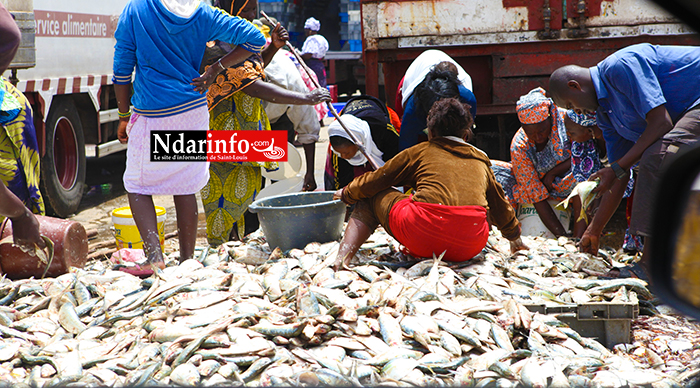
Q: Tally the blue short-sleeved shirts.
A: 1